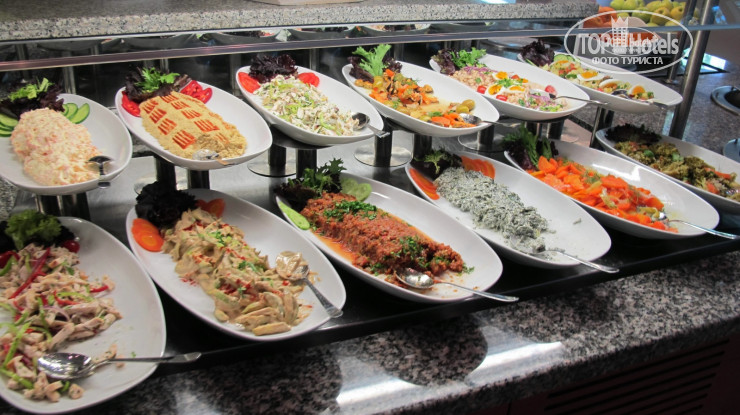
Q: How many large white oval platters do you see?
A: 12